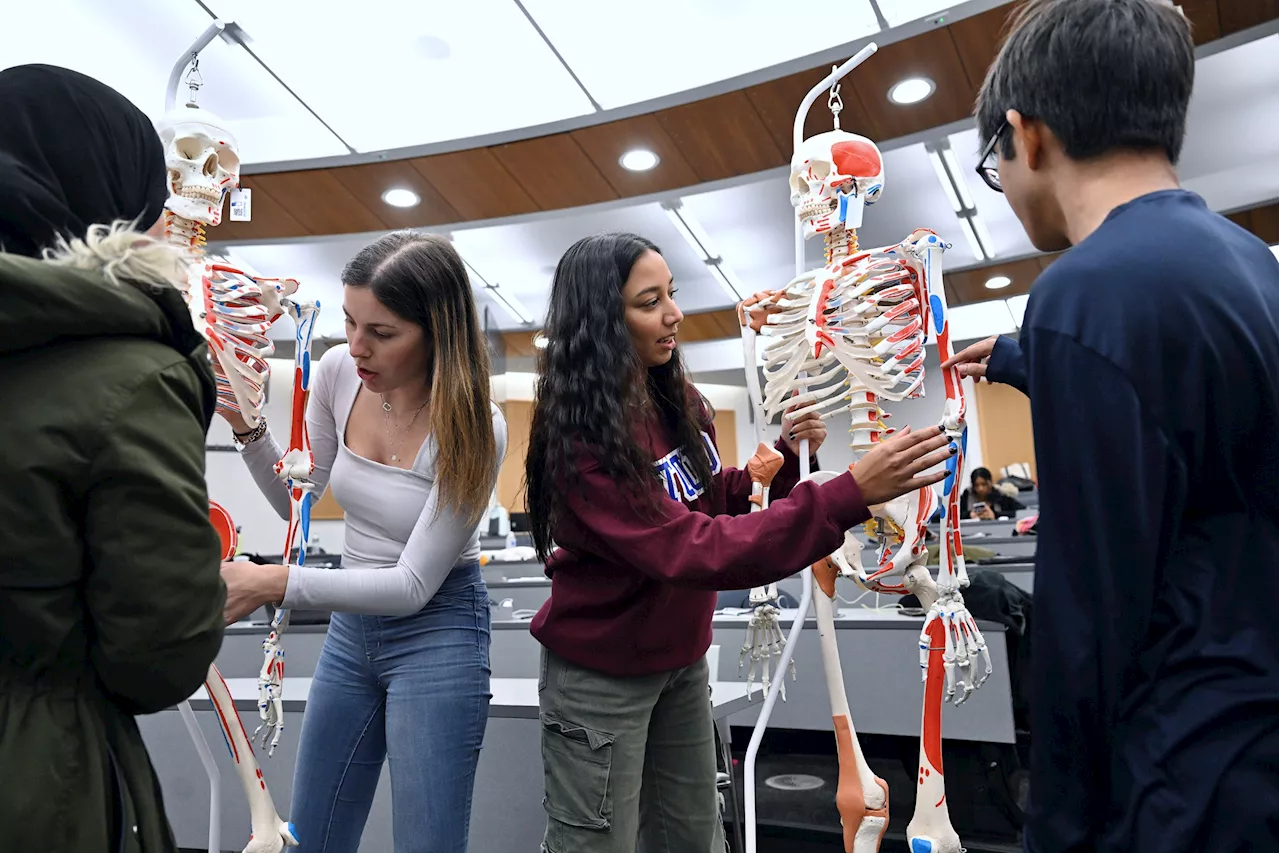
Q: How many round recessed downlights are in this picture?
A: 5